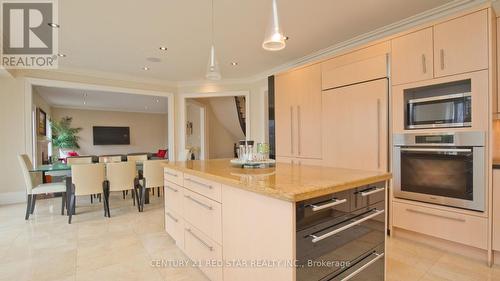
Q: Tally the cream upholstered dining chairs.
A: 7